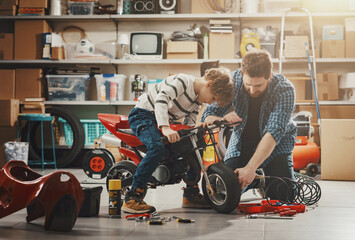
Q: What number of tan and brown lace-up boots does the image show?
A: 2